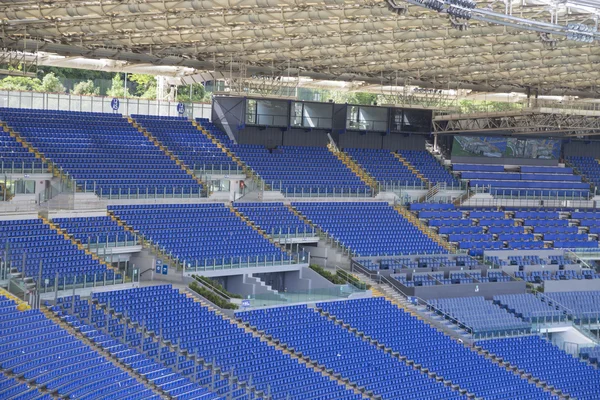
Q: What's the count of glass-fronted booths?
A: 4